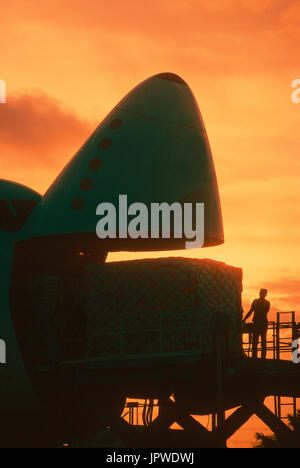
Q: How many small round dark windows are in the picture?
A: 5